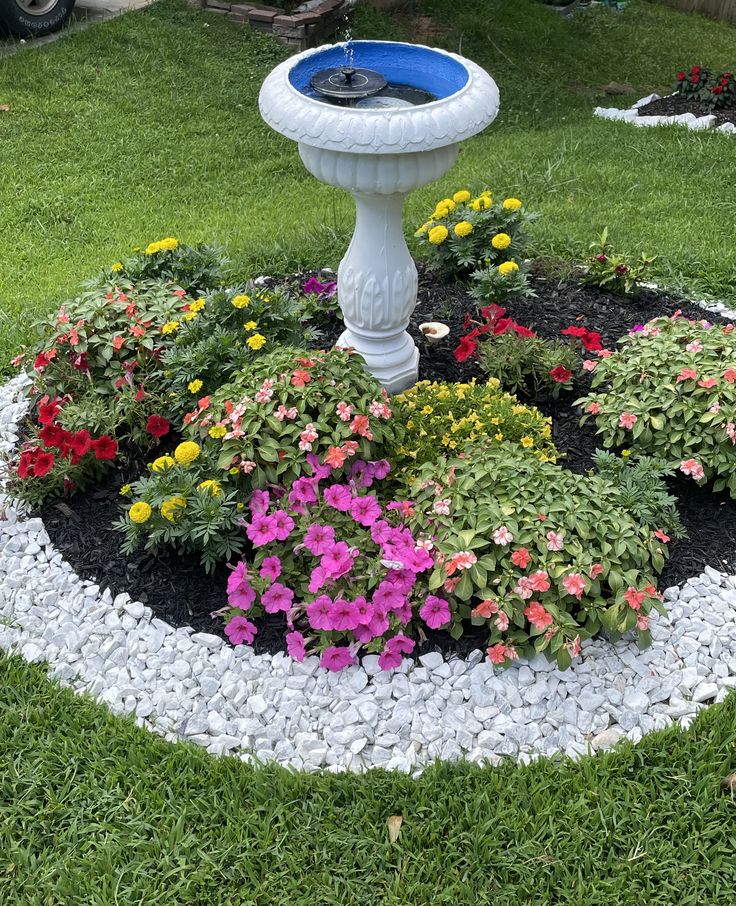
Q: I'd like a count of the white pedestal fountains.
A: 1